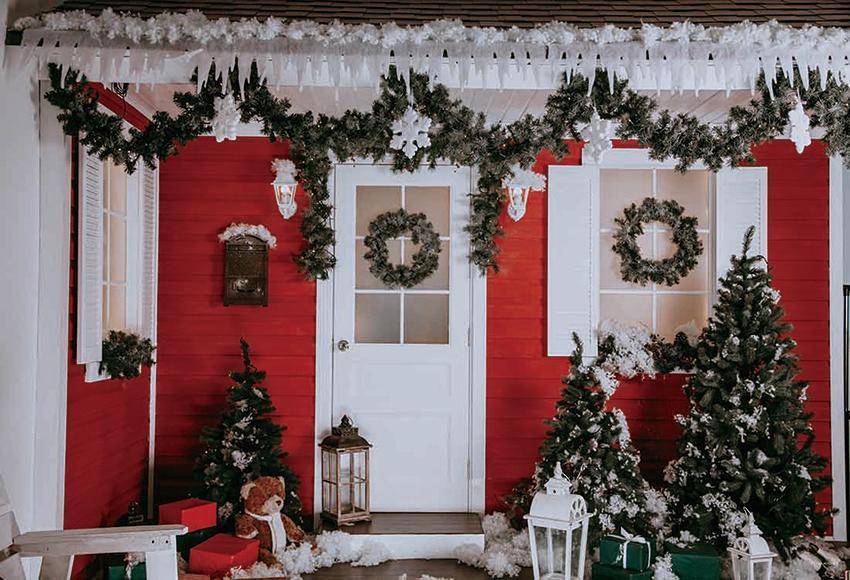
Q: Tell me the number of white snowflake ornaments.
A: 4